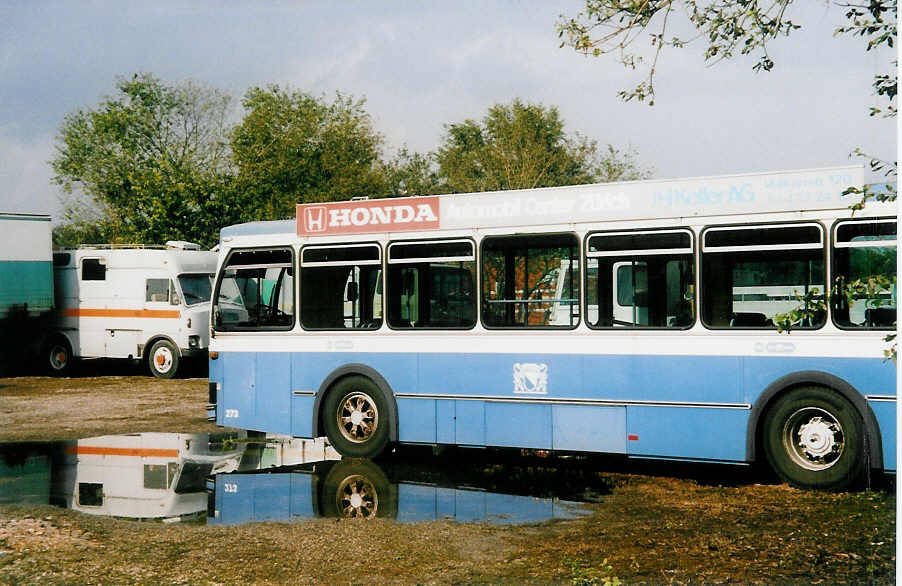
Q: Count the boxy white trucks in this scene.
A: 1